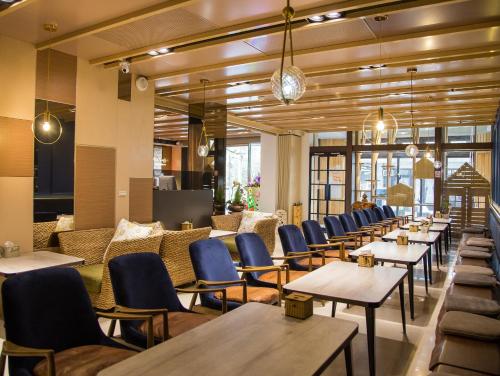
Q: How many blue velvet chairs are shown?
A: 12